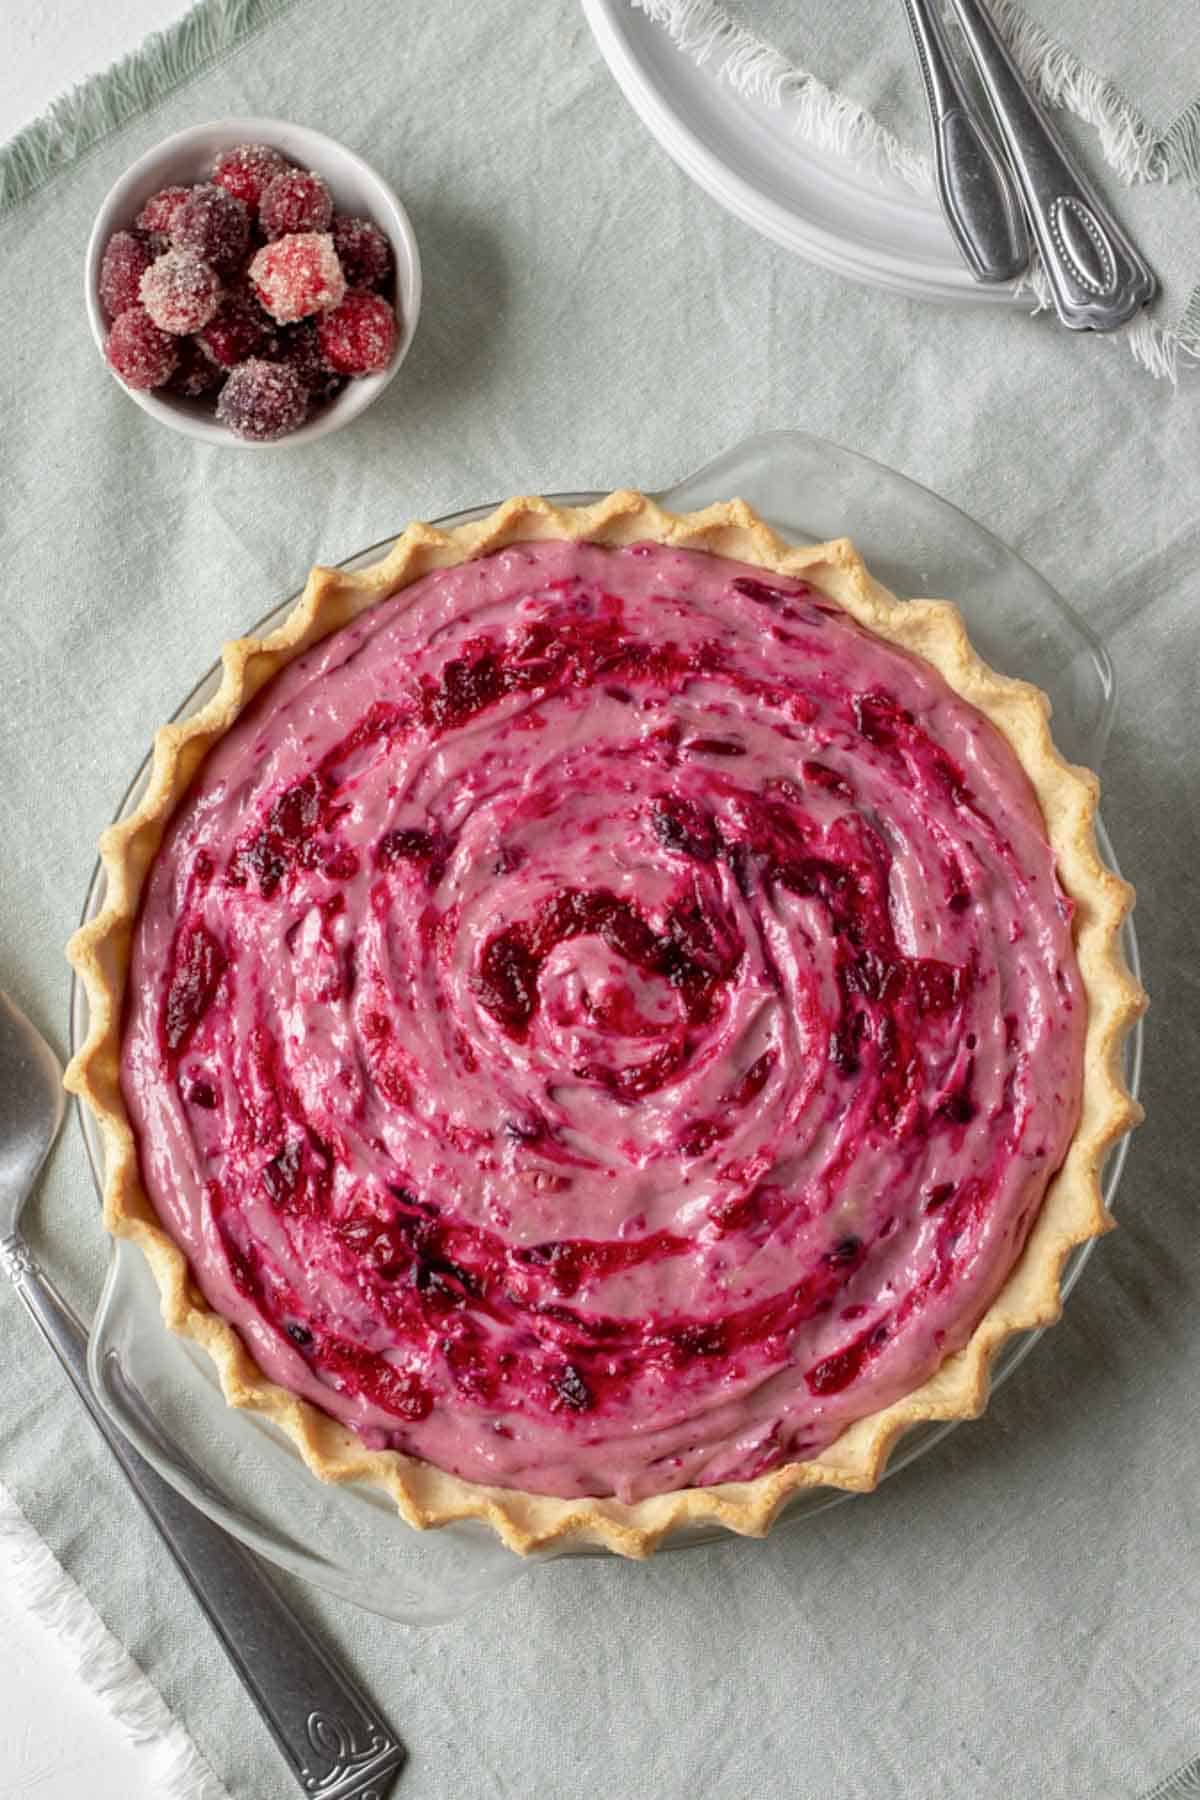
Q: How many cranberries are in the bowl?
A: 14